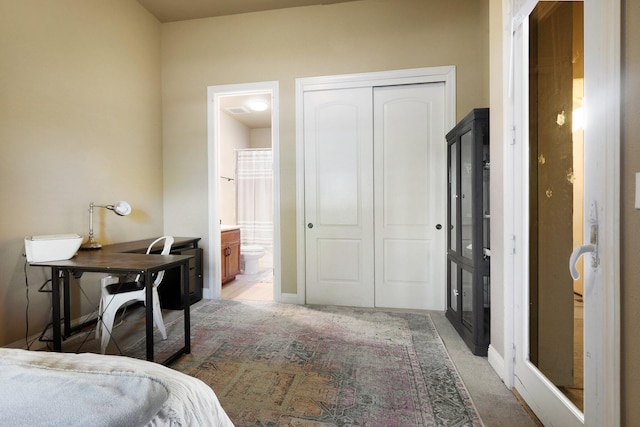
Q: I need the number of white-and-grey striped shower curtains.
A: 1